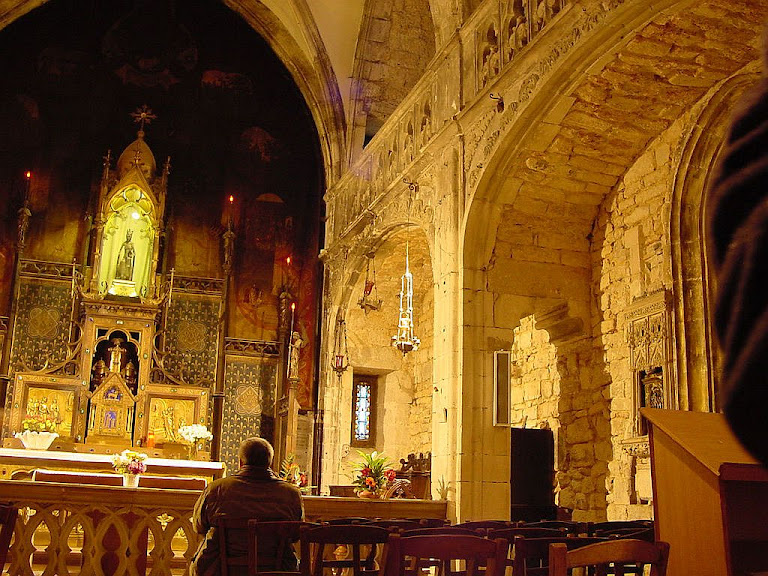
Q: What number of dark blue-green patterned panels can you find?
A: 3